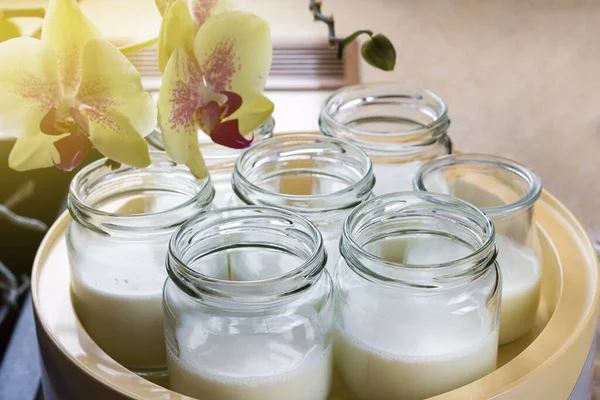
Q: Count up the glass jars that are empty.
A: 0